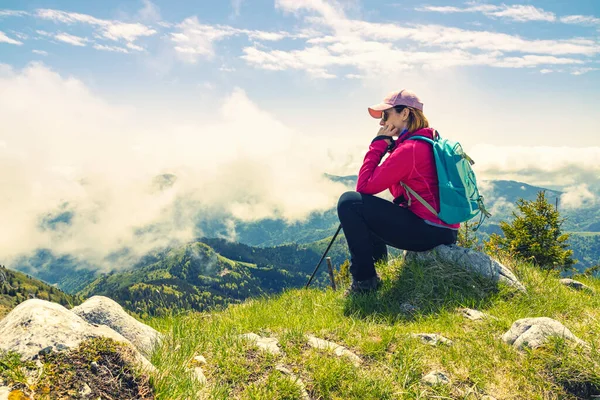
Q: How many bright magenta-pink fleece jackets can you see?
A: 1